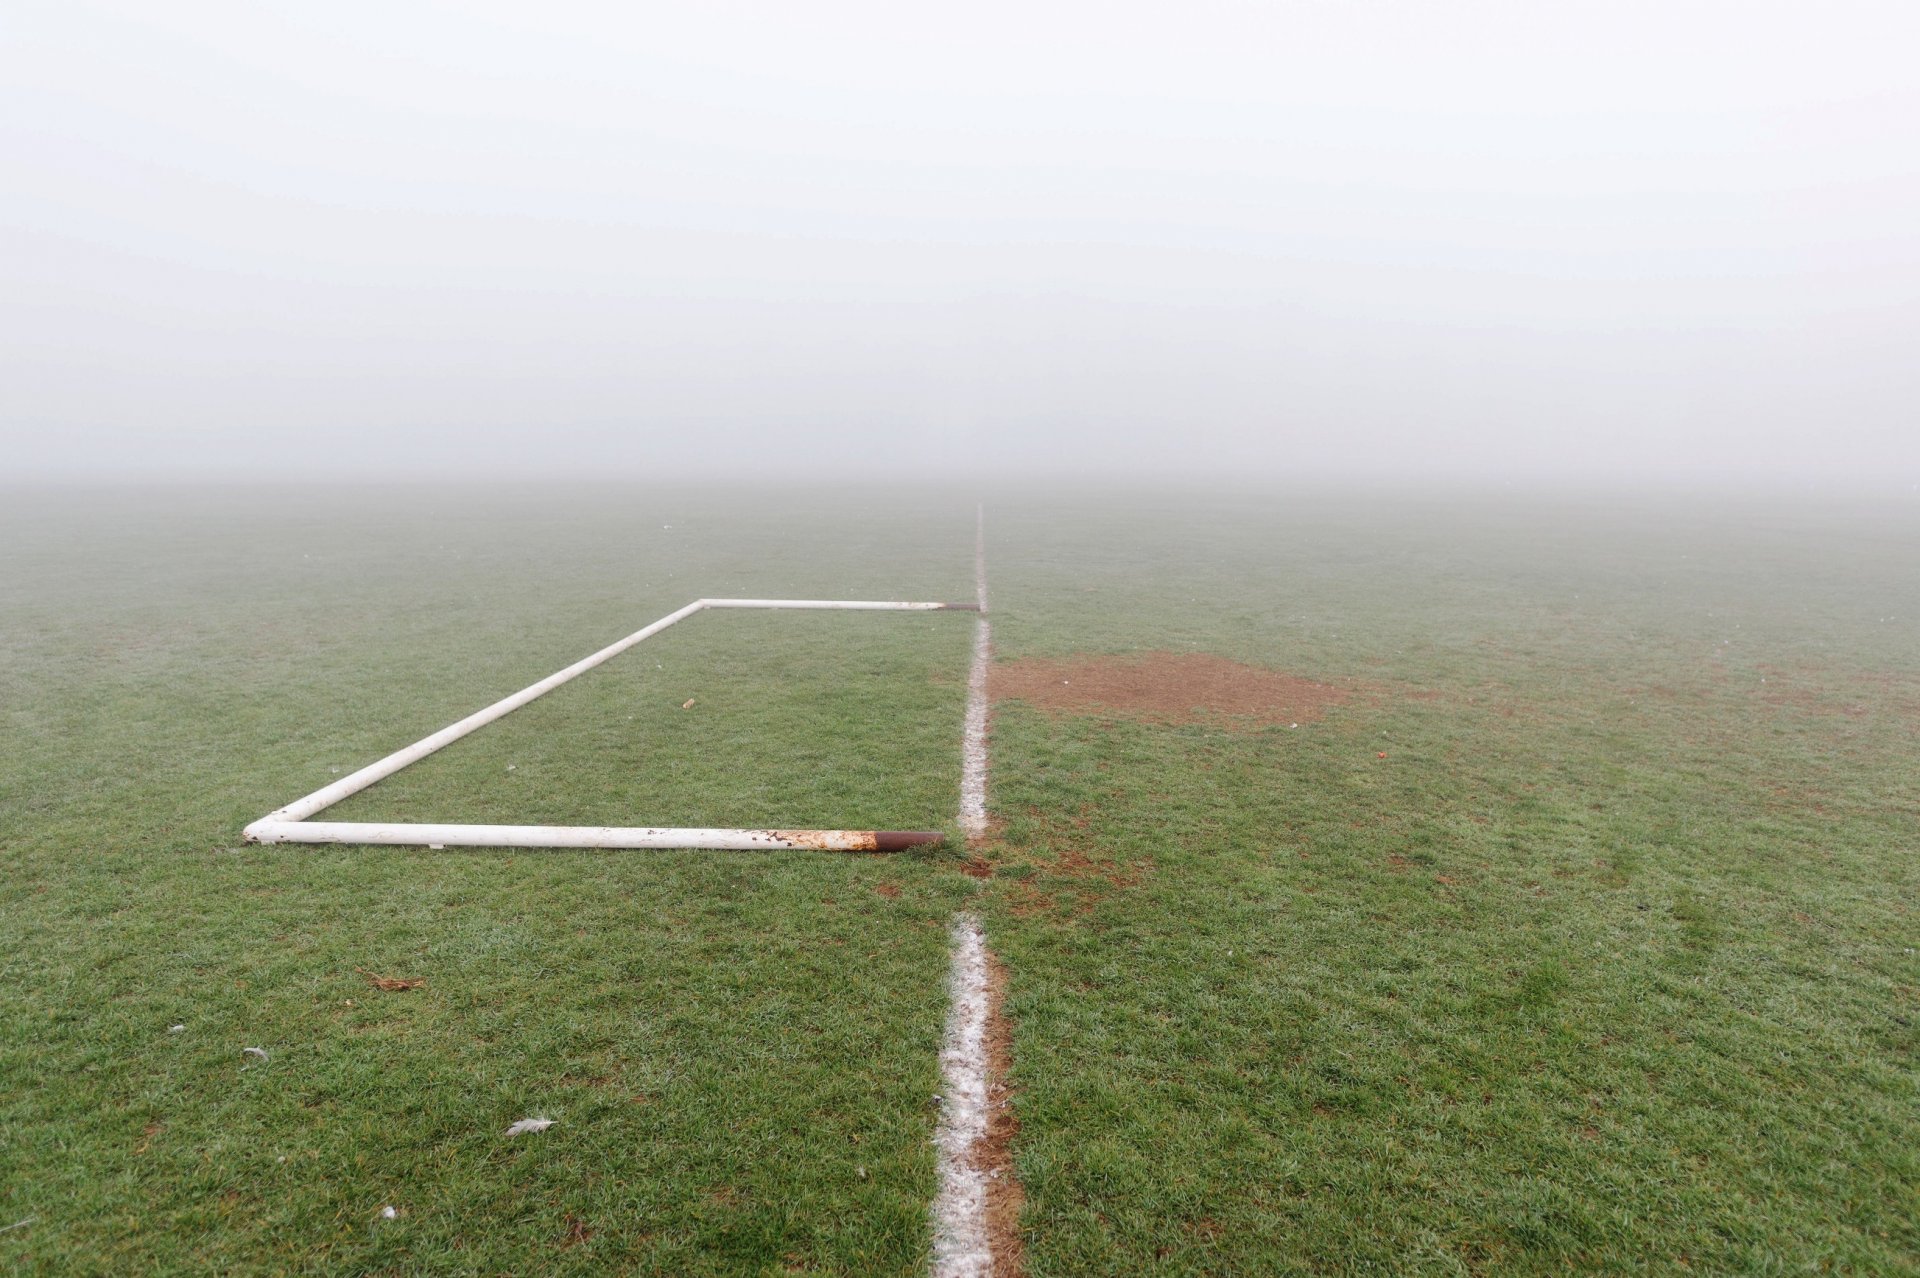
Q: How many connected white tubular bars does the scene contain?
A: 3